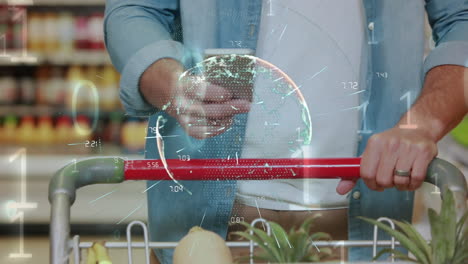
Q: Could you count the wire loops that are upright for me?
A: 3